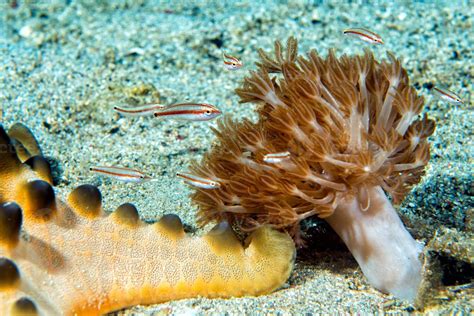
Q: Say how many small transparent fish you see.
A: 8